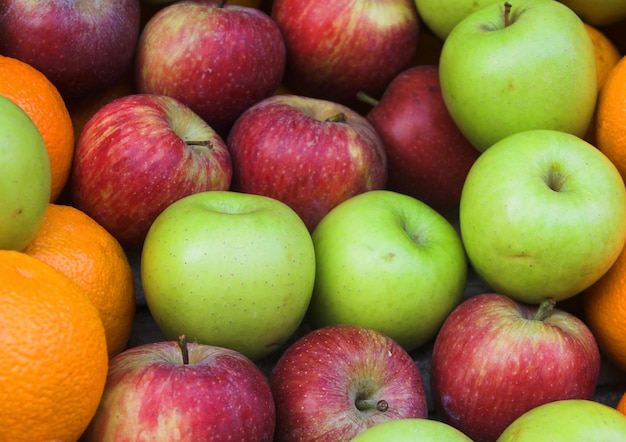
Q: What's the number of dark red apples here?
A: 9